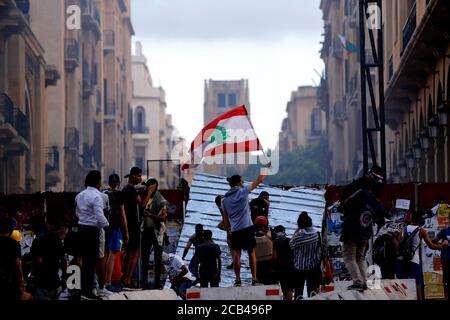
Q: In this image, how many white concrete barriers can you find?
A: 3